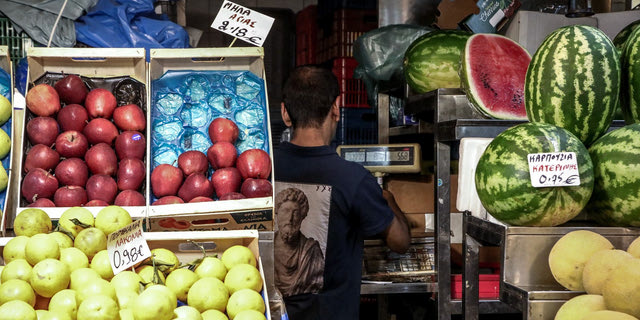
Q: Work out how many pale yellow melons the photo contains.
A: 6